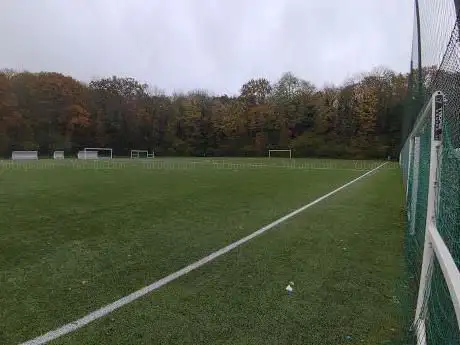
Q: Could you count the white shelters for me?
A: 3